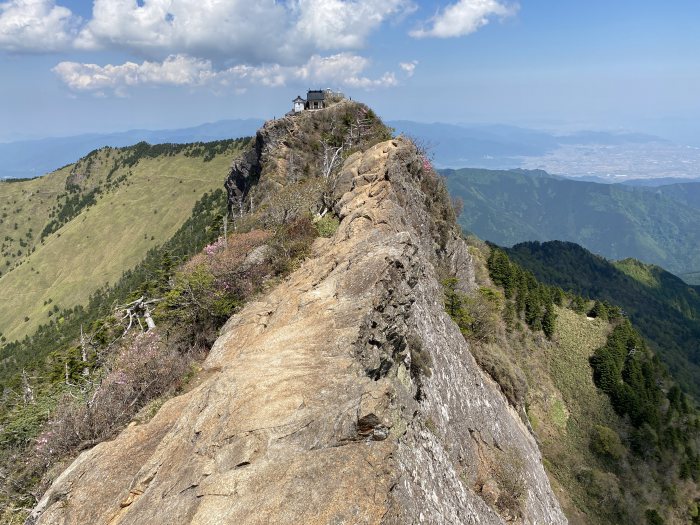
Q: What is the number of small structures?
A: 2